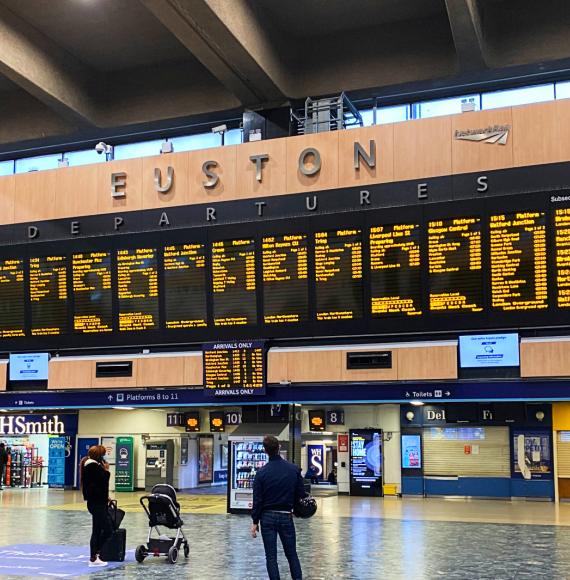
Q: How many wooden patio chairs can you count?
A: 0